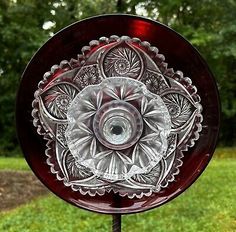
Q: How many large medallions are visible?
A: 5